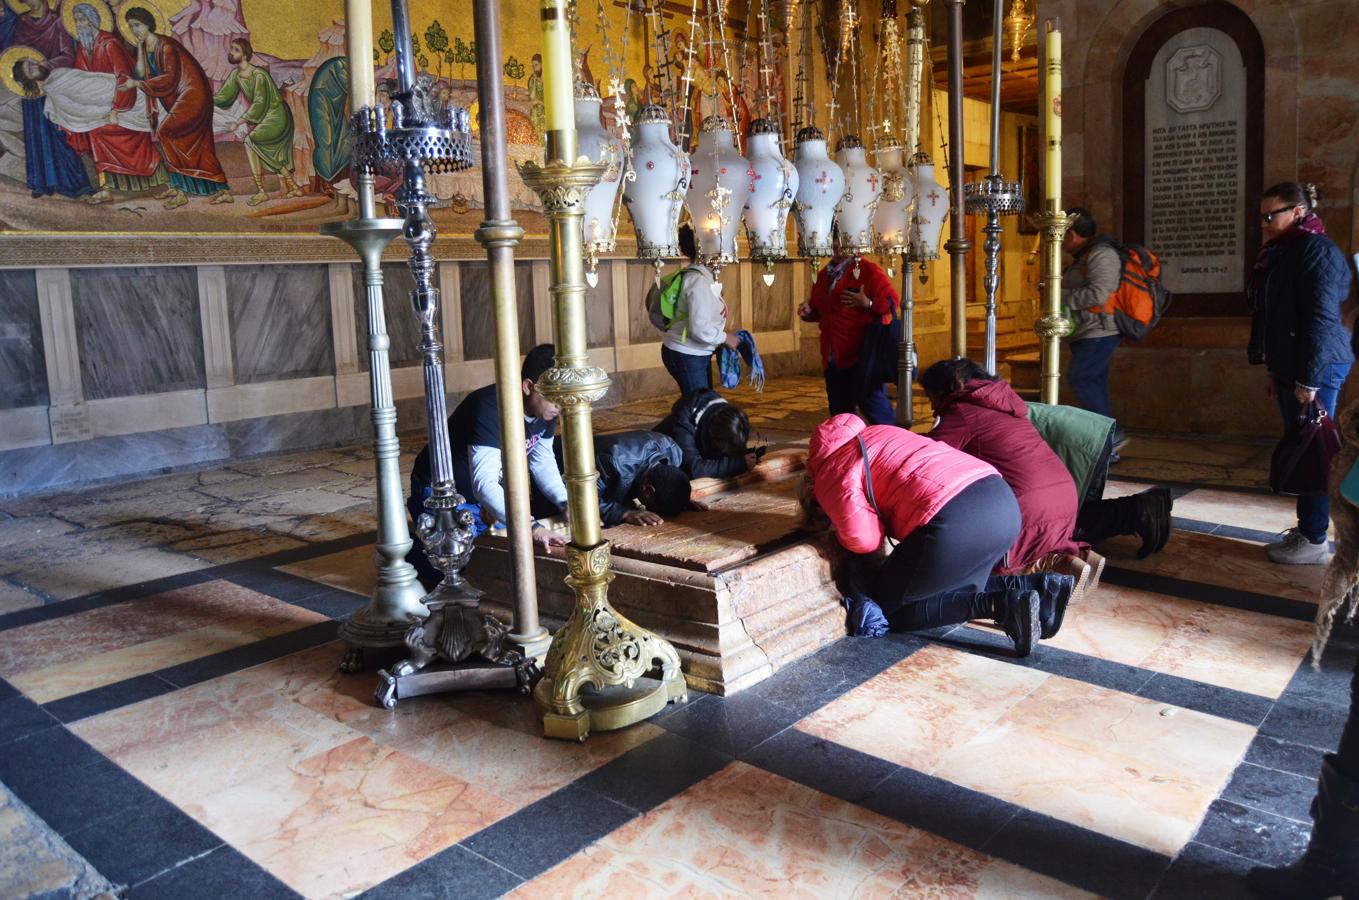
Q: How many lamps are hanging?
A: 8